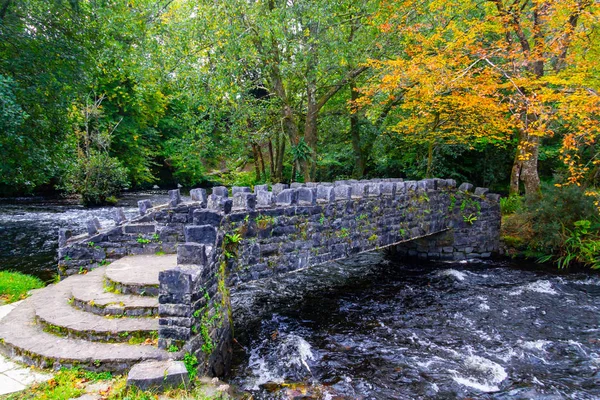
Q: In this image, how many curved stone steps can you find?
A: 4